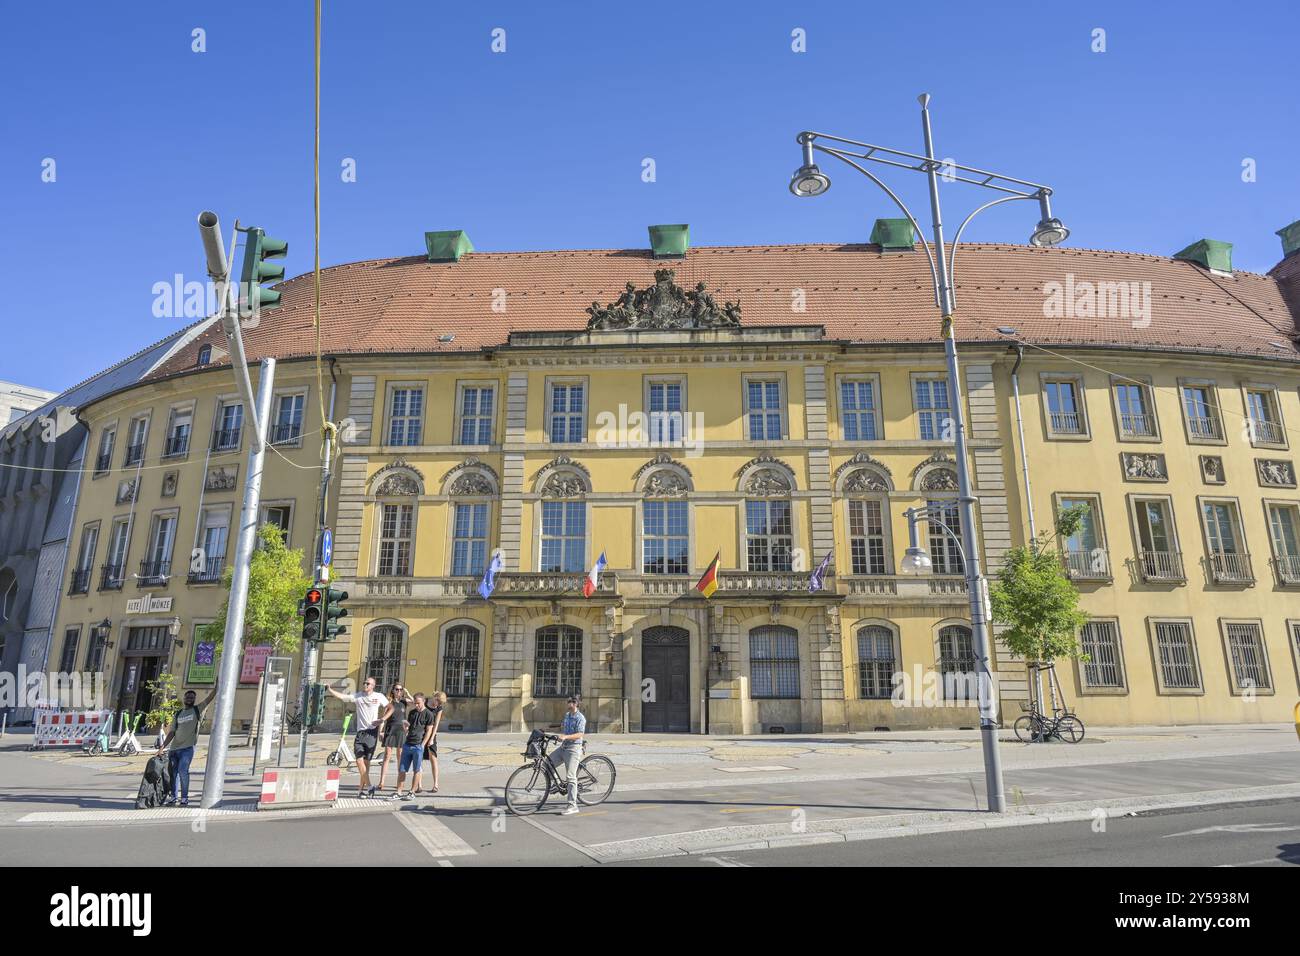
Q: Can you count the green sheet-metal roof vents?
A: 5